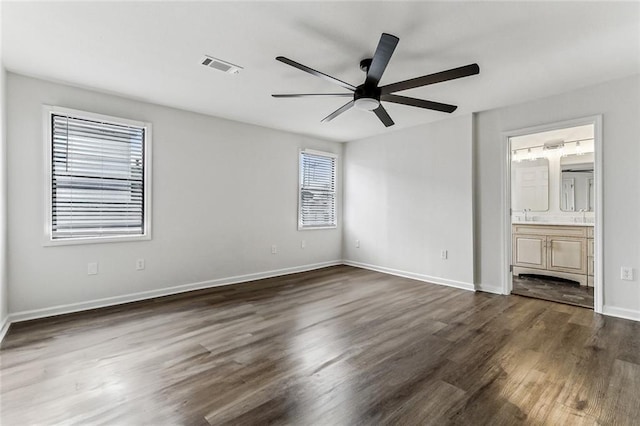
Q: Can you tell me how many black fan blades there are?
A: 7